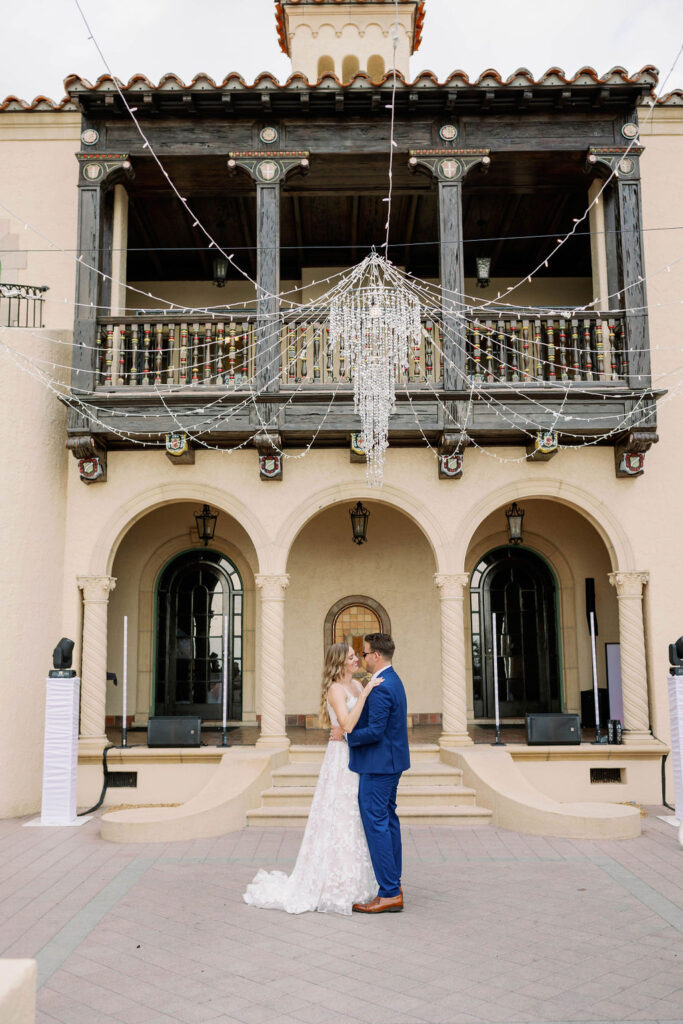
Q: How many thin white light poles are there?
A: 4